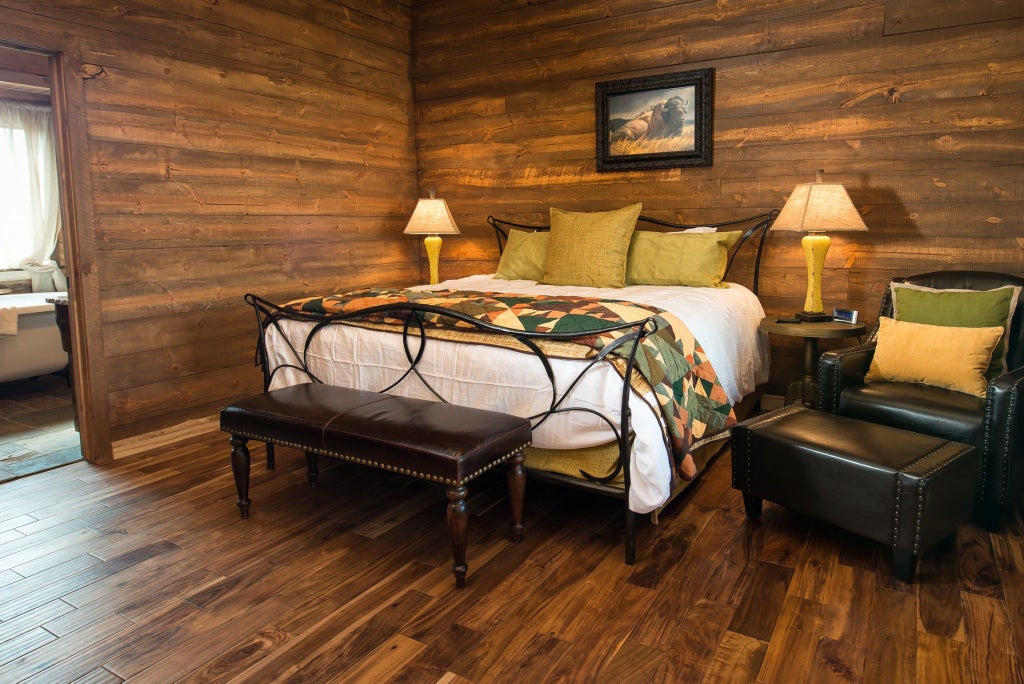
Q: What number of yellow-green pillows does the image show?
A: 3